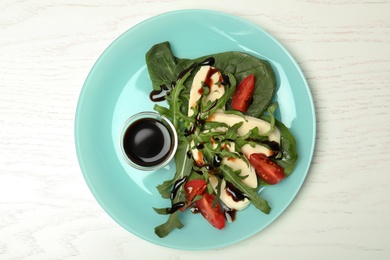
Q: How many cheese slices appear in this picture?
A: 5